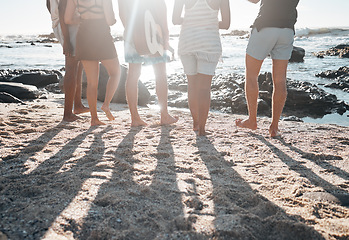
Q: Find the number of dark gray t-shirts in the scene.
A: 1